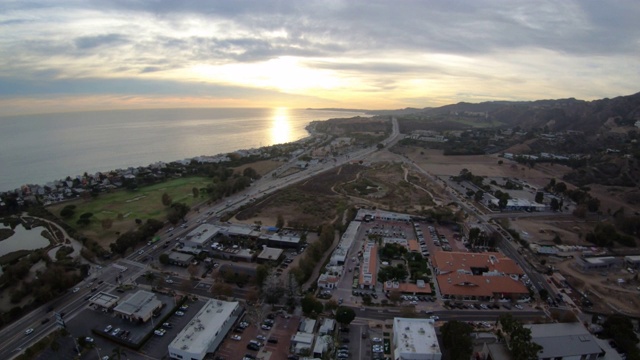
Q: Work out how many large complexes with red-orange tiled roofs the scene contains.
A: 1